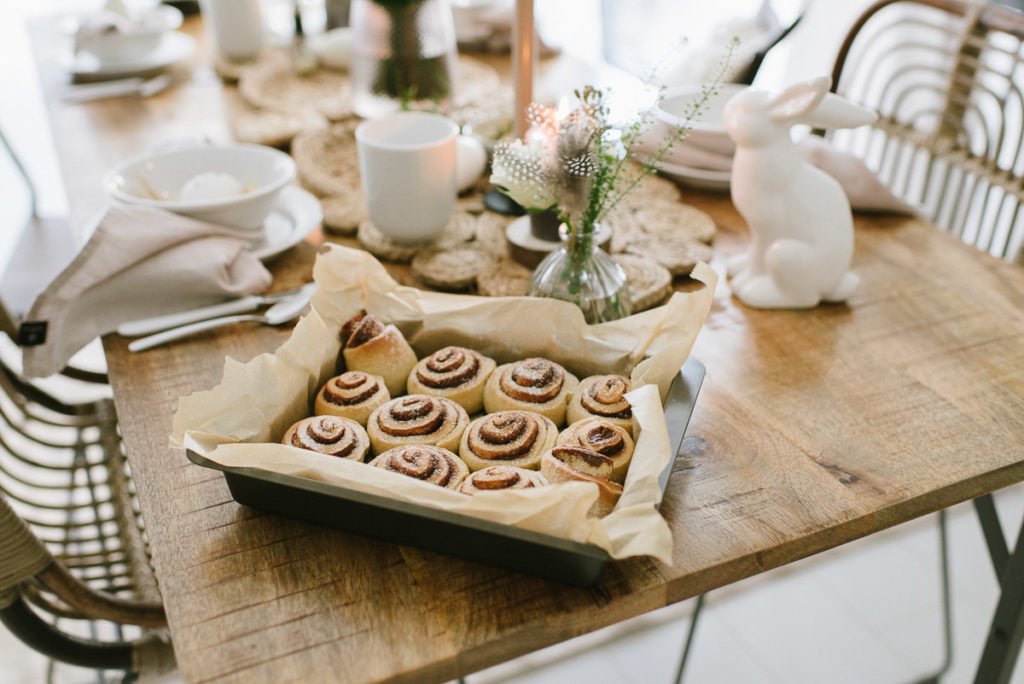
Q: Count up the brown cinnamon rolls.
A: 12